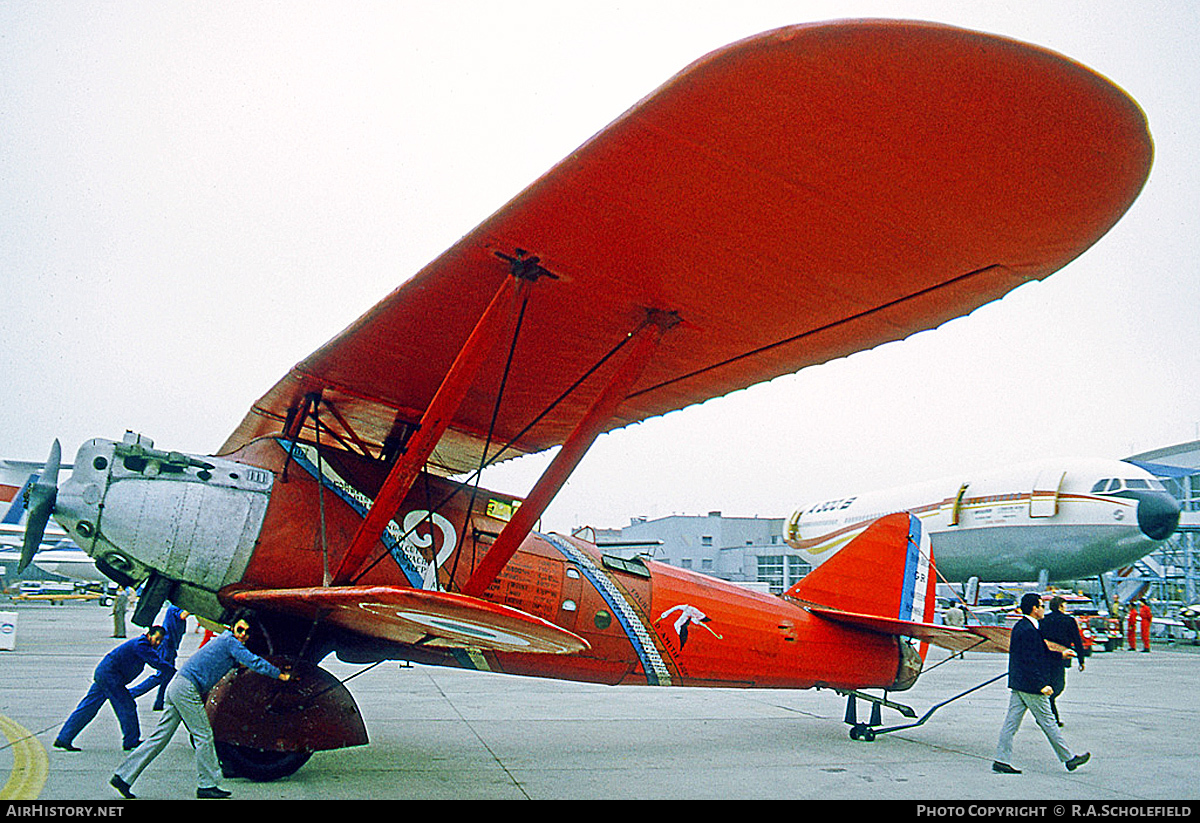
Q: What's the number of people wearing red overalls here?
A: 2